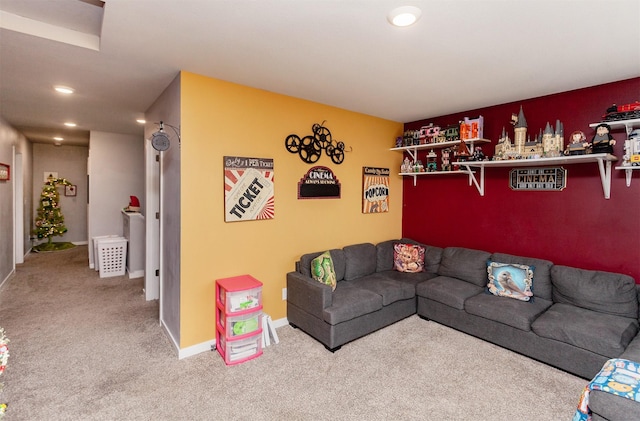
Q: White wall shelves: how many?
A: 5